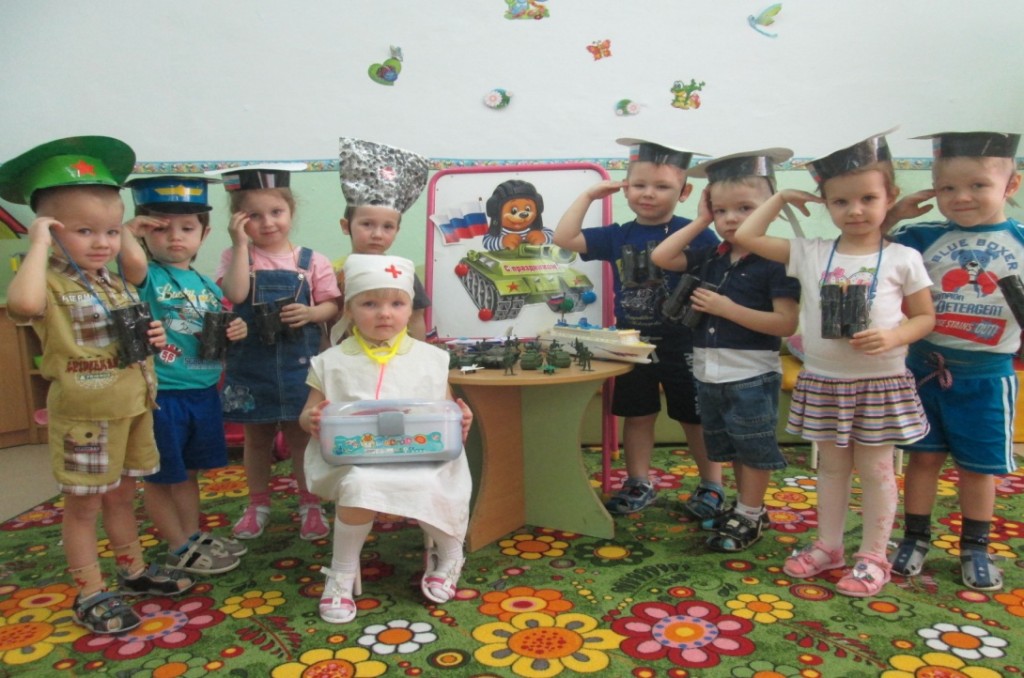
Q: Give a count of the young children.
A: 9